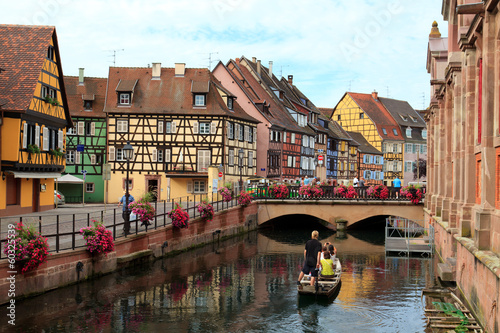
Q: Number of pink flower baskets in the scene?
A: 12